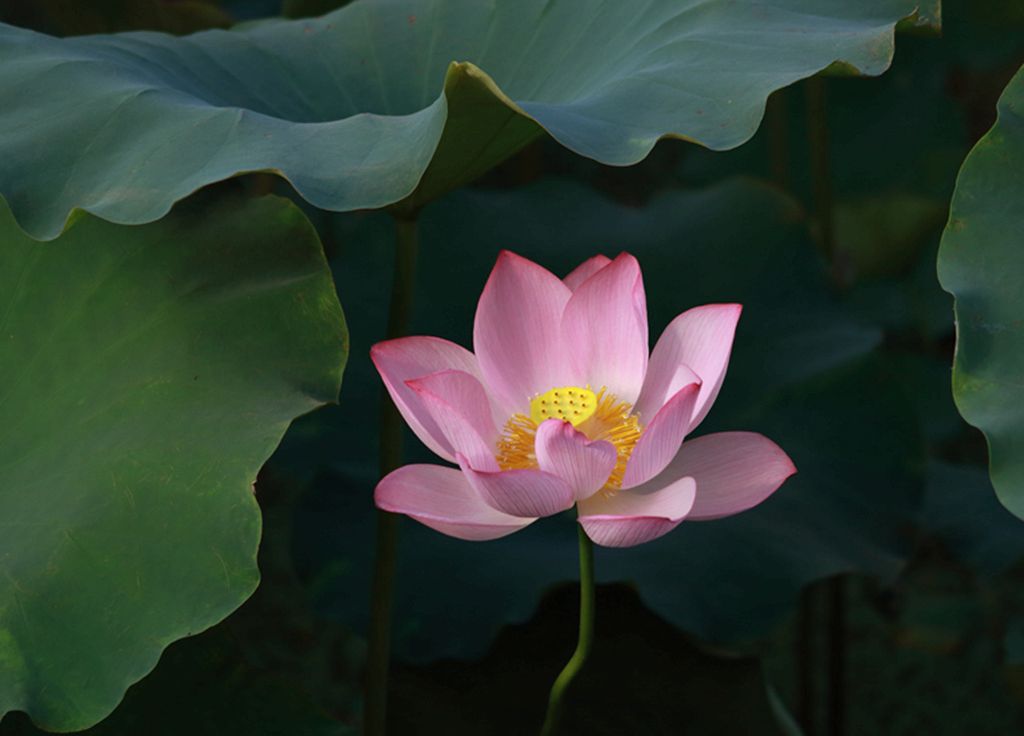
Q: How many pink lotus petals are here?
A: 12